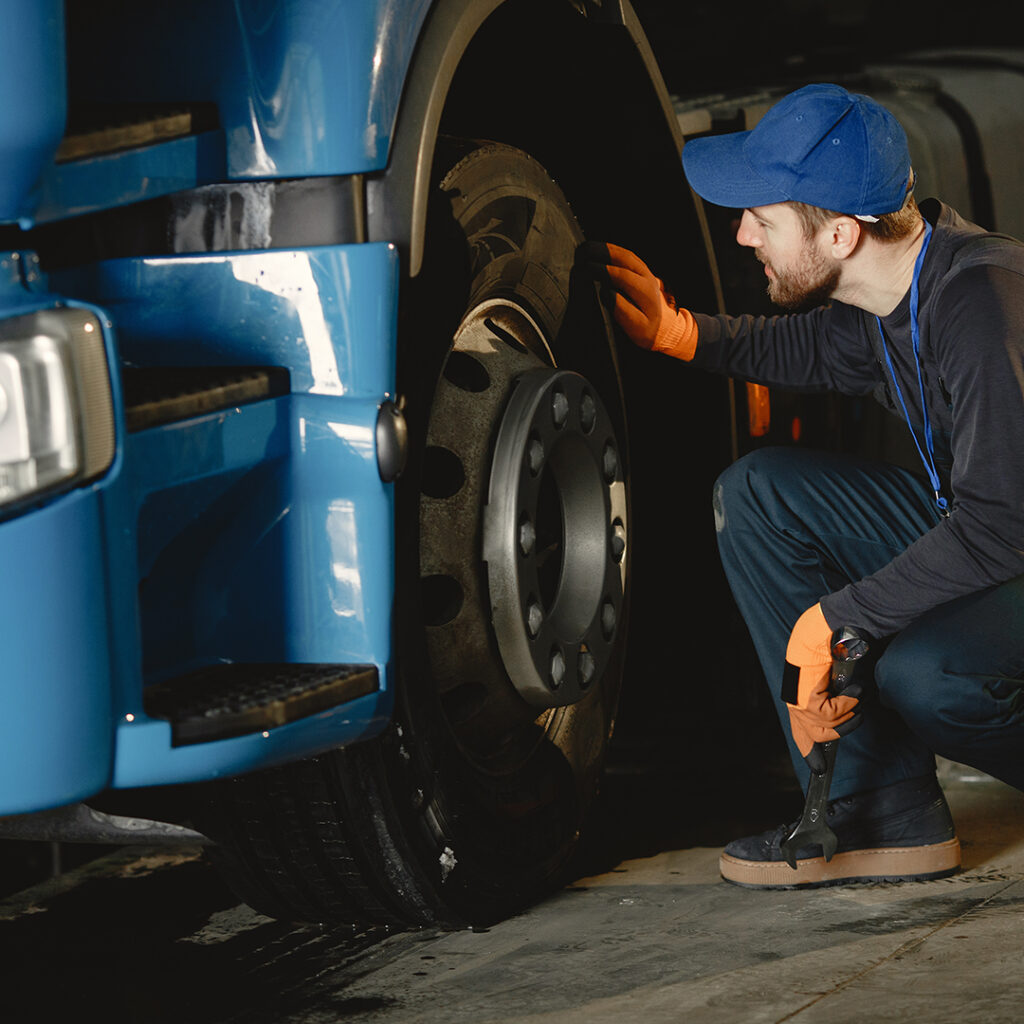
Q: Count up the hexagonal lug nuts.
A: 10